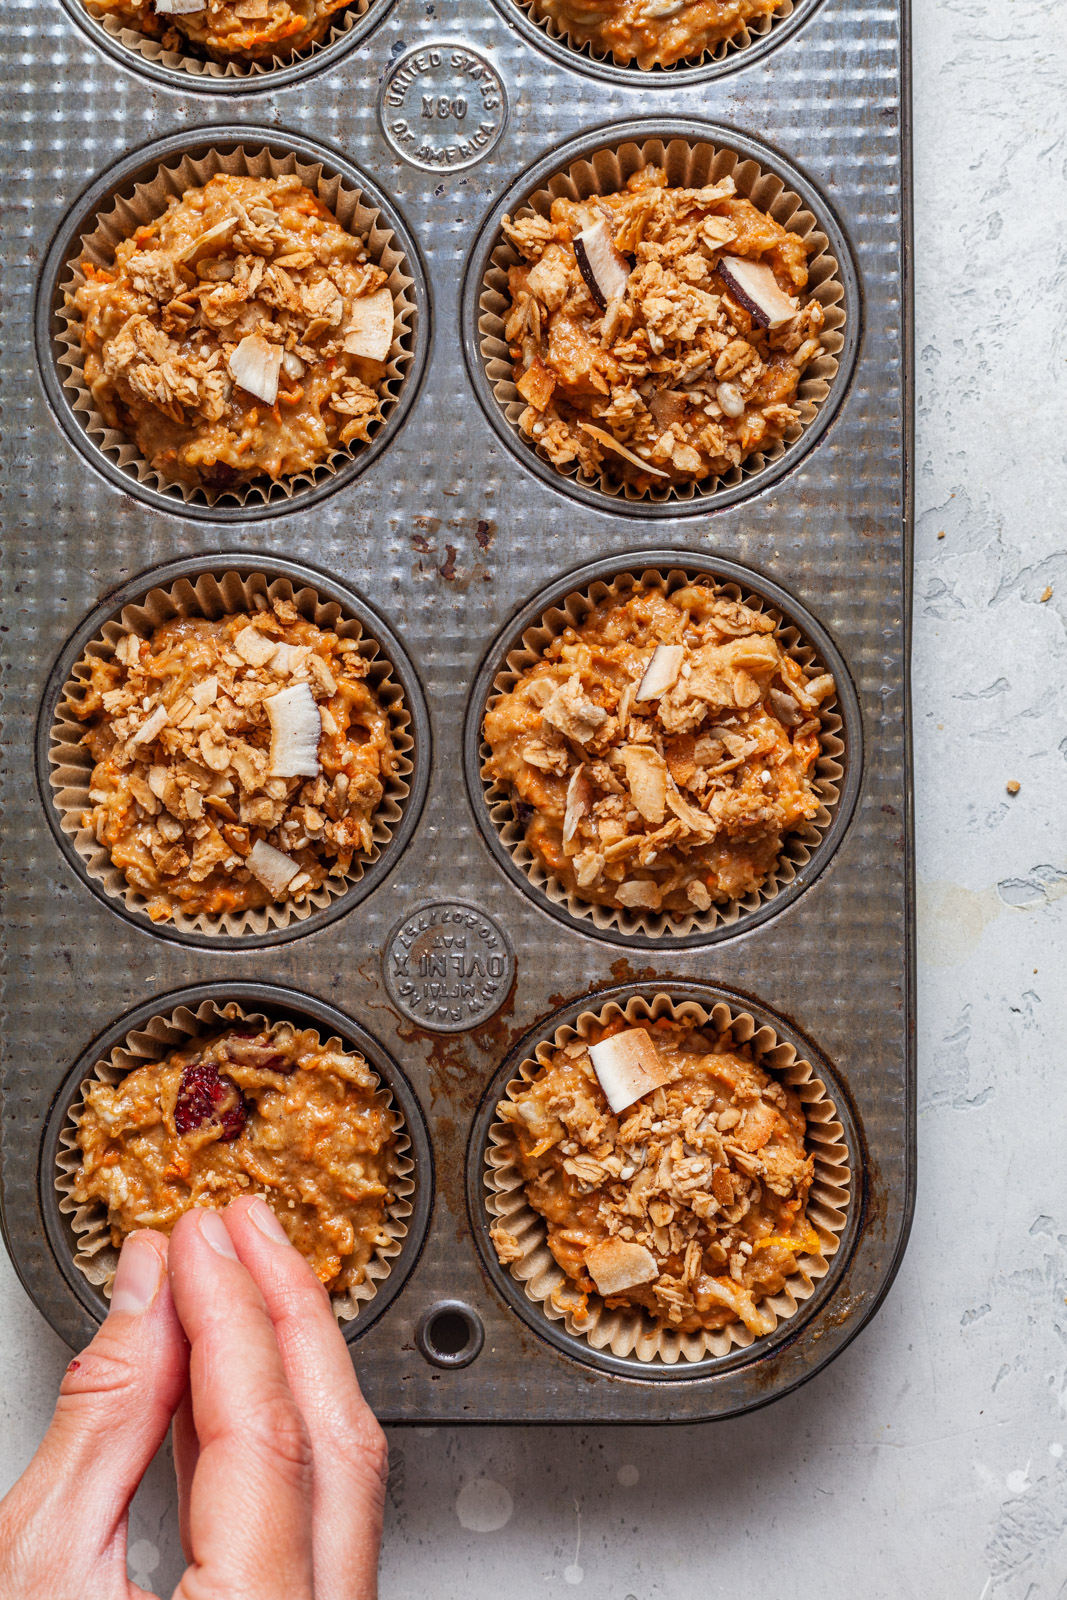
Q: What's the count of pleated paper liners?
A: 8